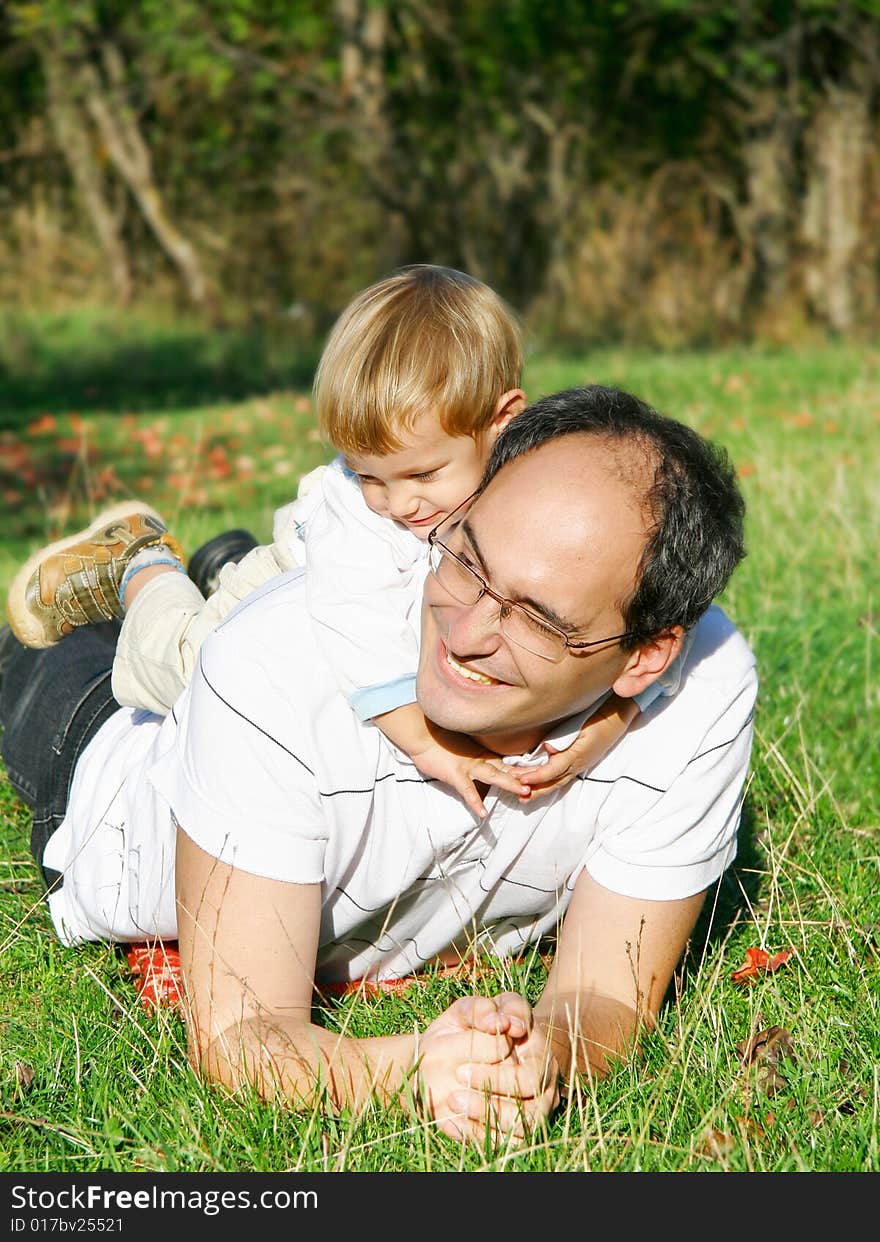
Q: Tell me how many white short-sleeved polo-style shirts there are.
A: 1